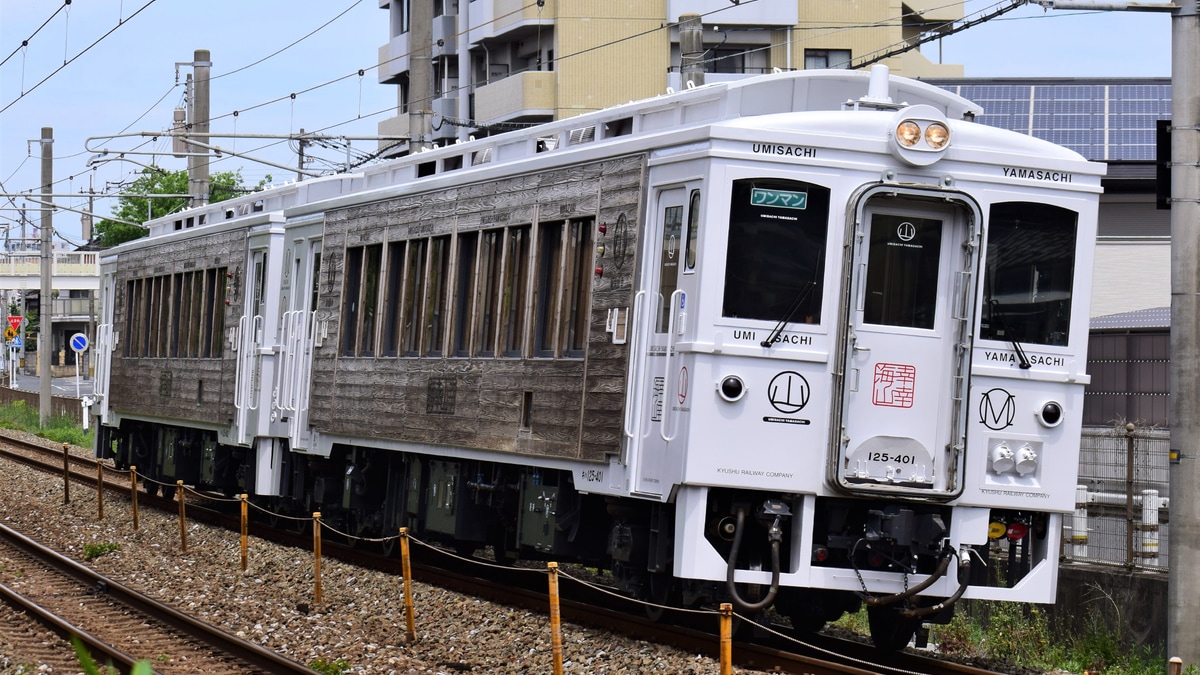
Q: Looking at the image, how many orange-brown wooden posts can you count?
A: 9